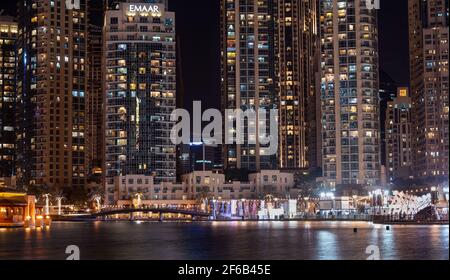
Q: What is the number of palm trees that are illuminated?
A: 4